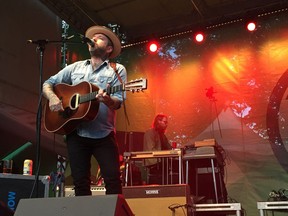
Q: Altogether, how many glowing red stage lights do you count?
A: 3